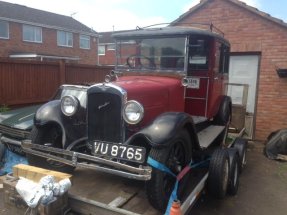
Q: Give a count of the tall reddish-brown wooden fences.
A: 1